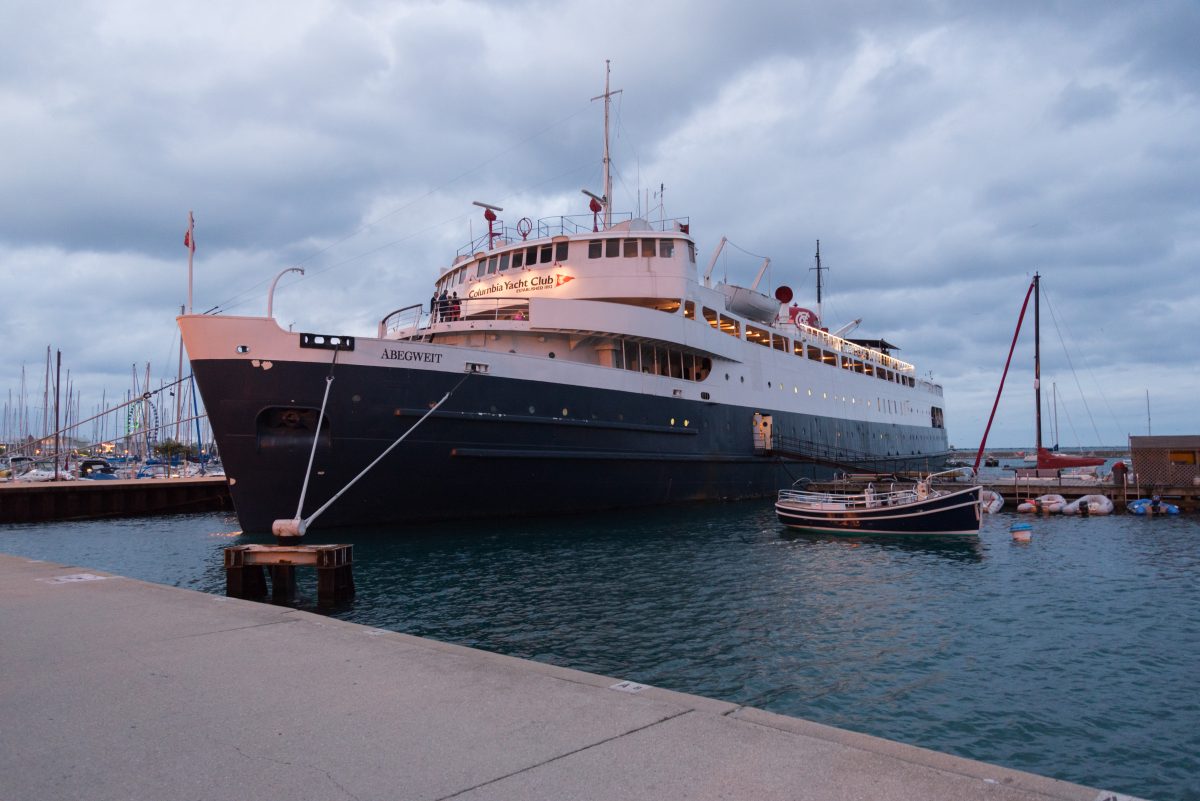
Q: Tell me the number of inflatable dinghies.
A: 4